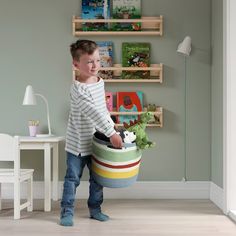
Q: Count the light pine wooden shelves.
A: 3